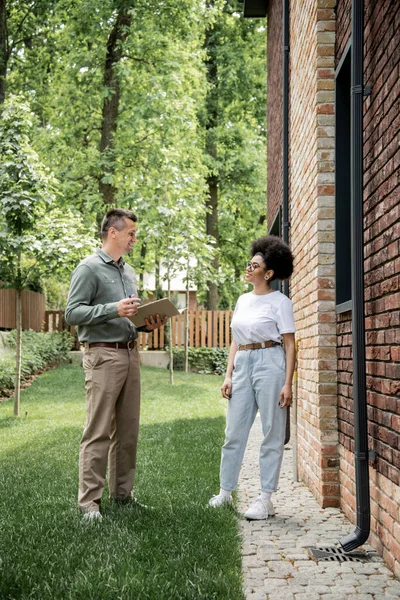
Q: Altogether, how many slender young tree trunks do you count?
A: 3